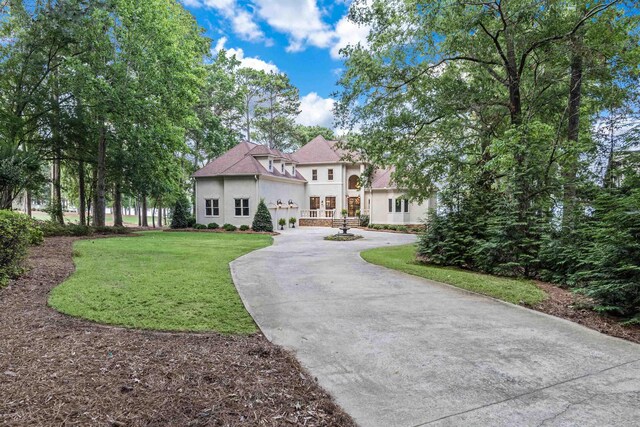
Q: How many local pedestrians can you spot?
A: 0